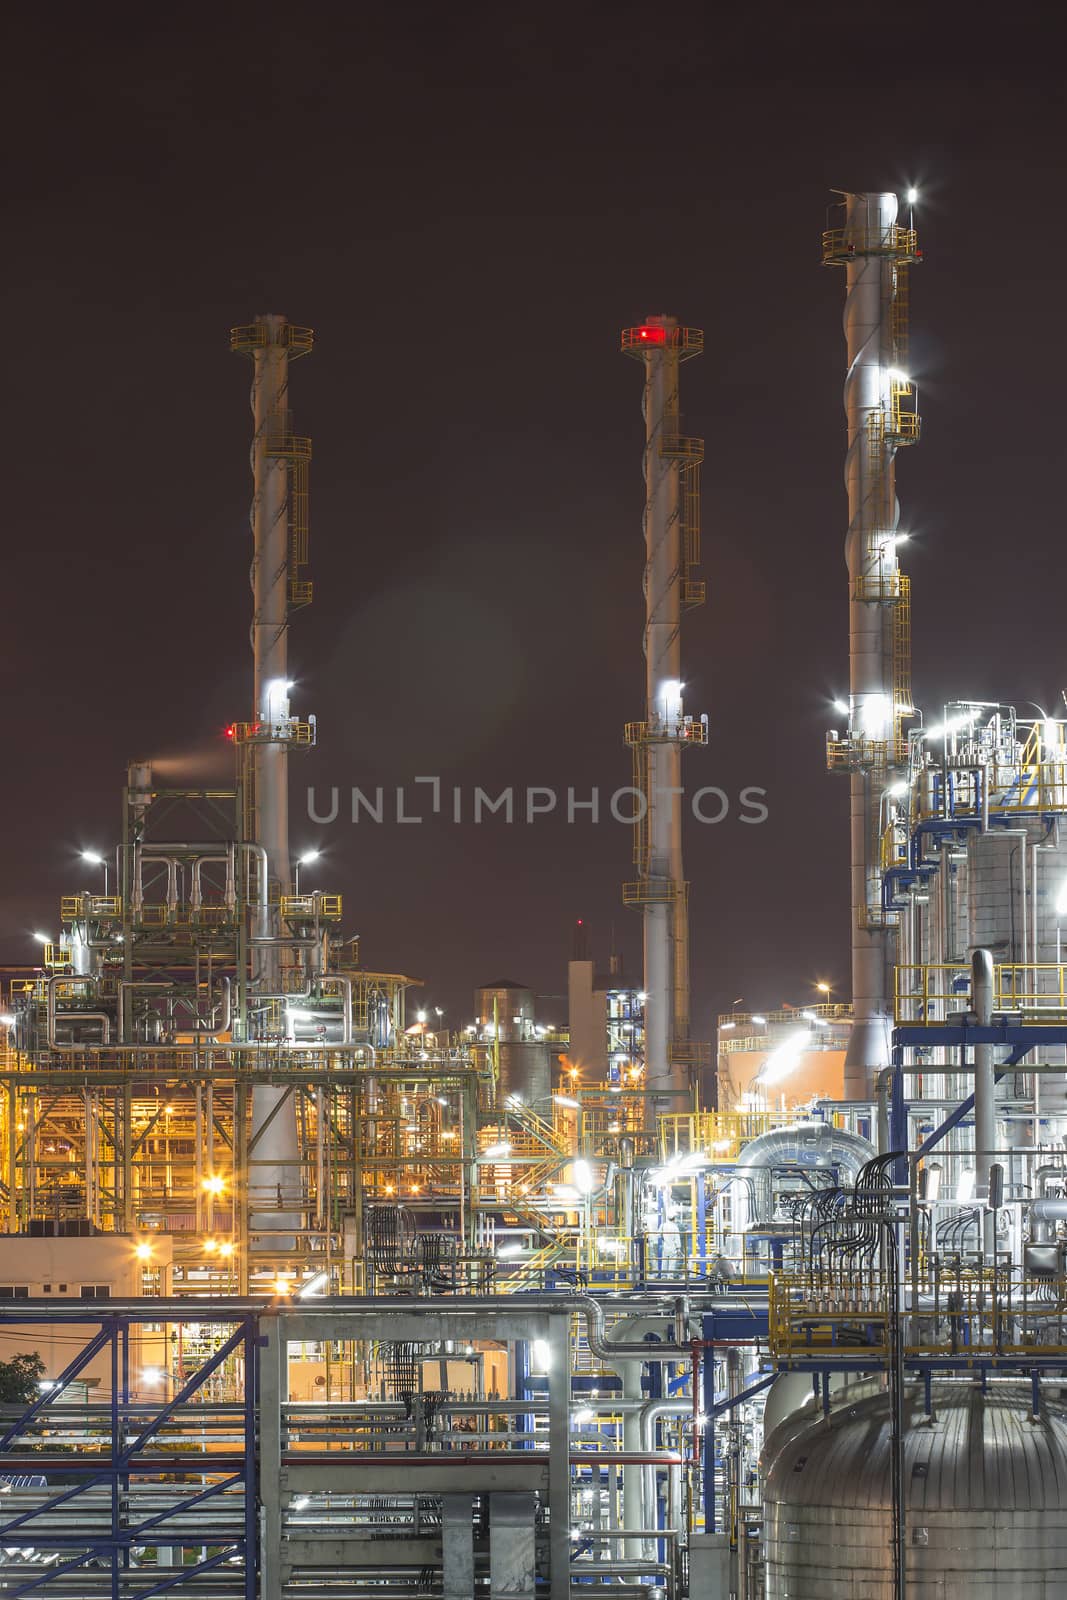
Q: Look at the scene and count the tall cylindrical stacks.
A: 3